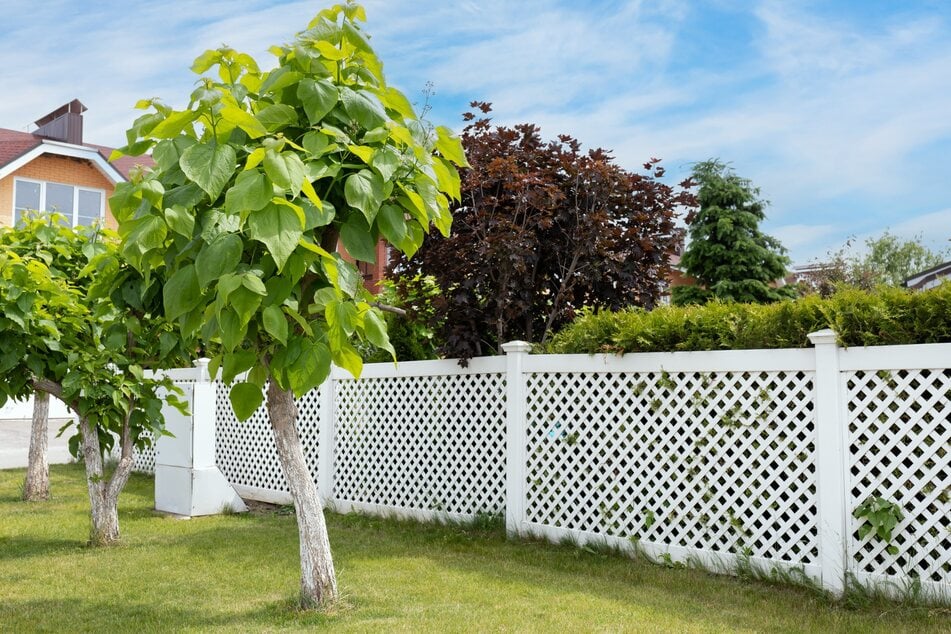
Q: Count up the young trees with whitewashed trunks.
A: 3